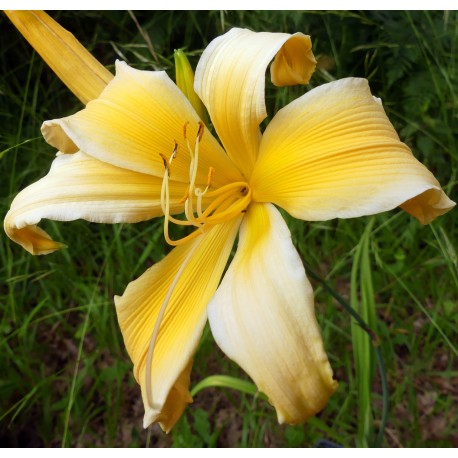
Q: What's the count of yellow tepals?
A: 6